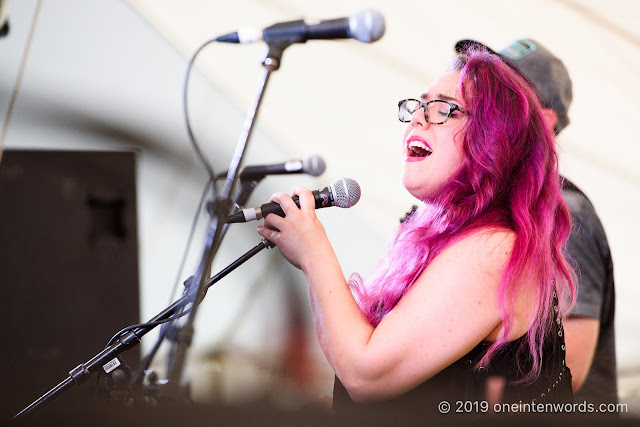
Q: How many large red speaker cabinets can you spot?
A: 0